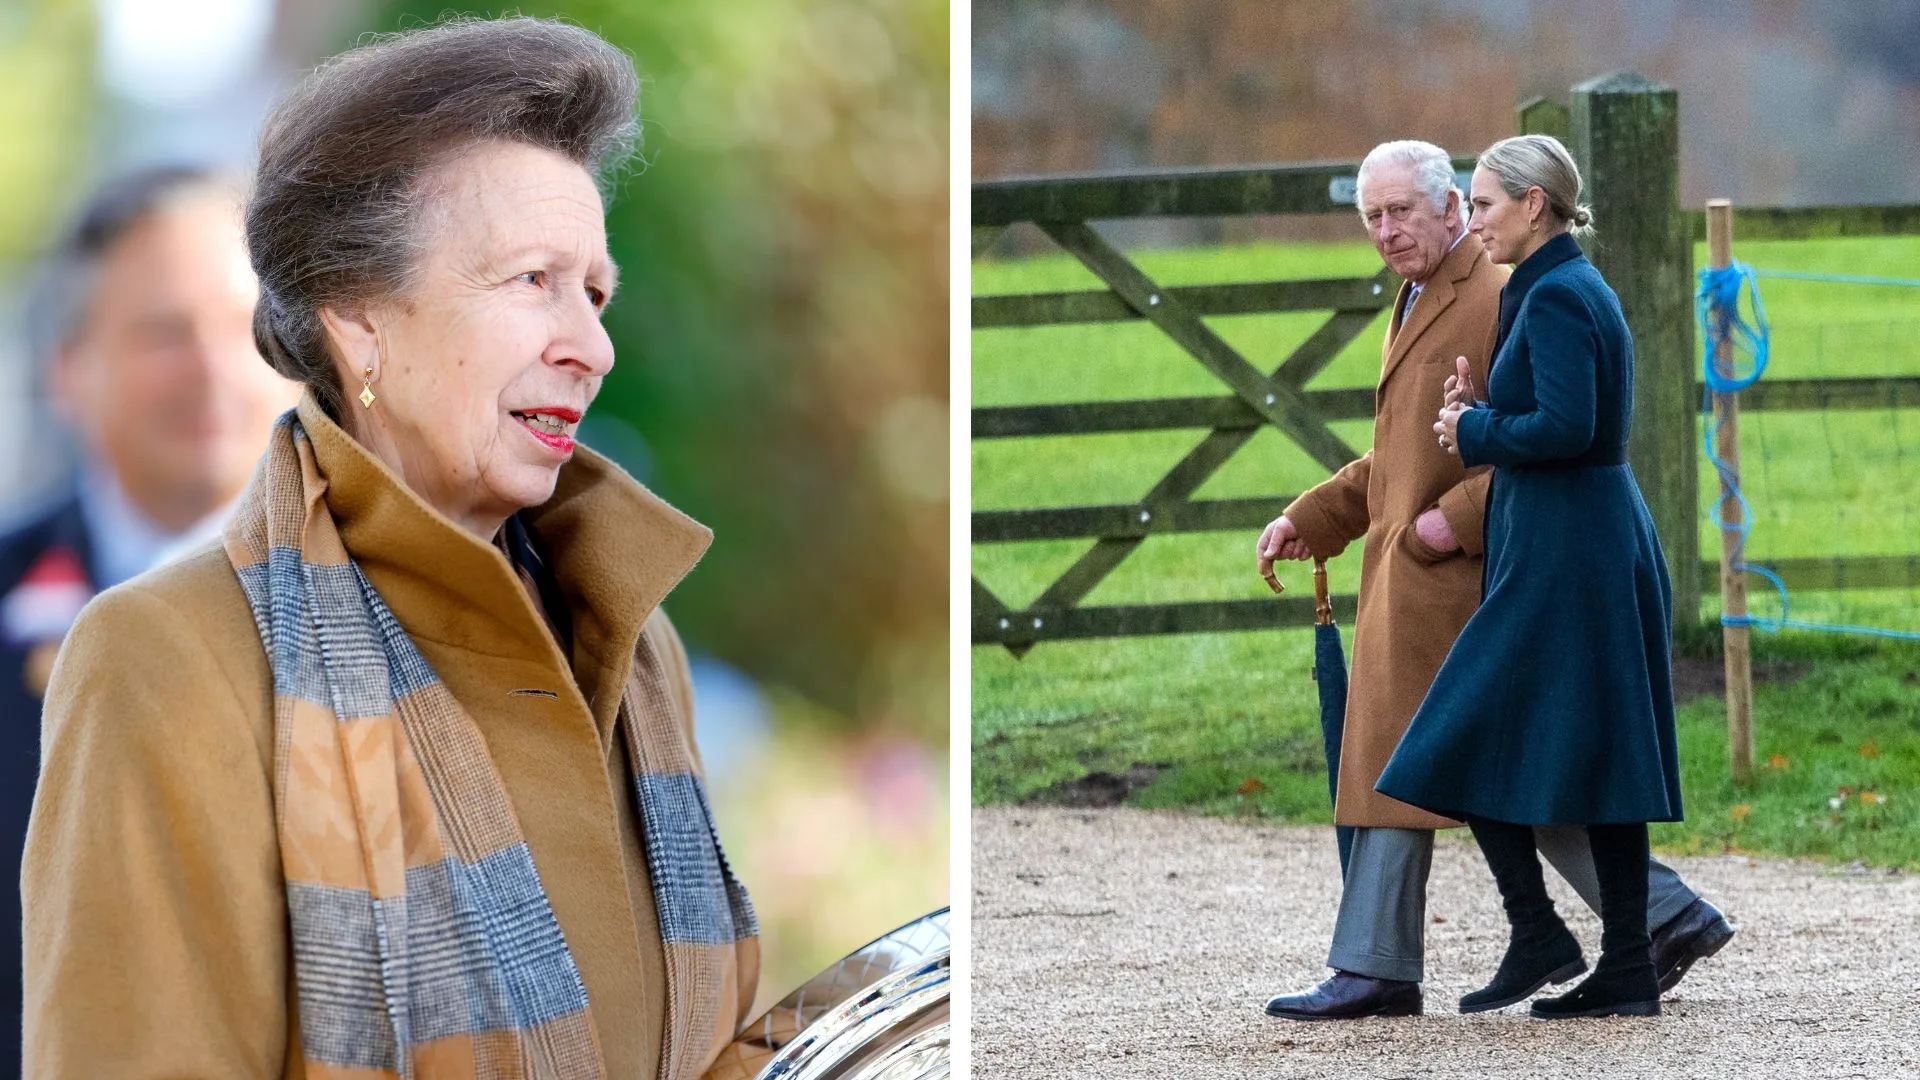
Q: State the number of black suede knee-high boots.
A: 2